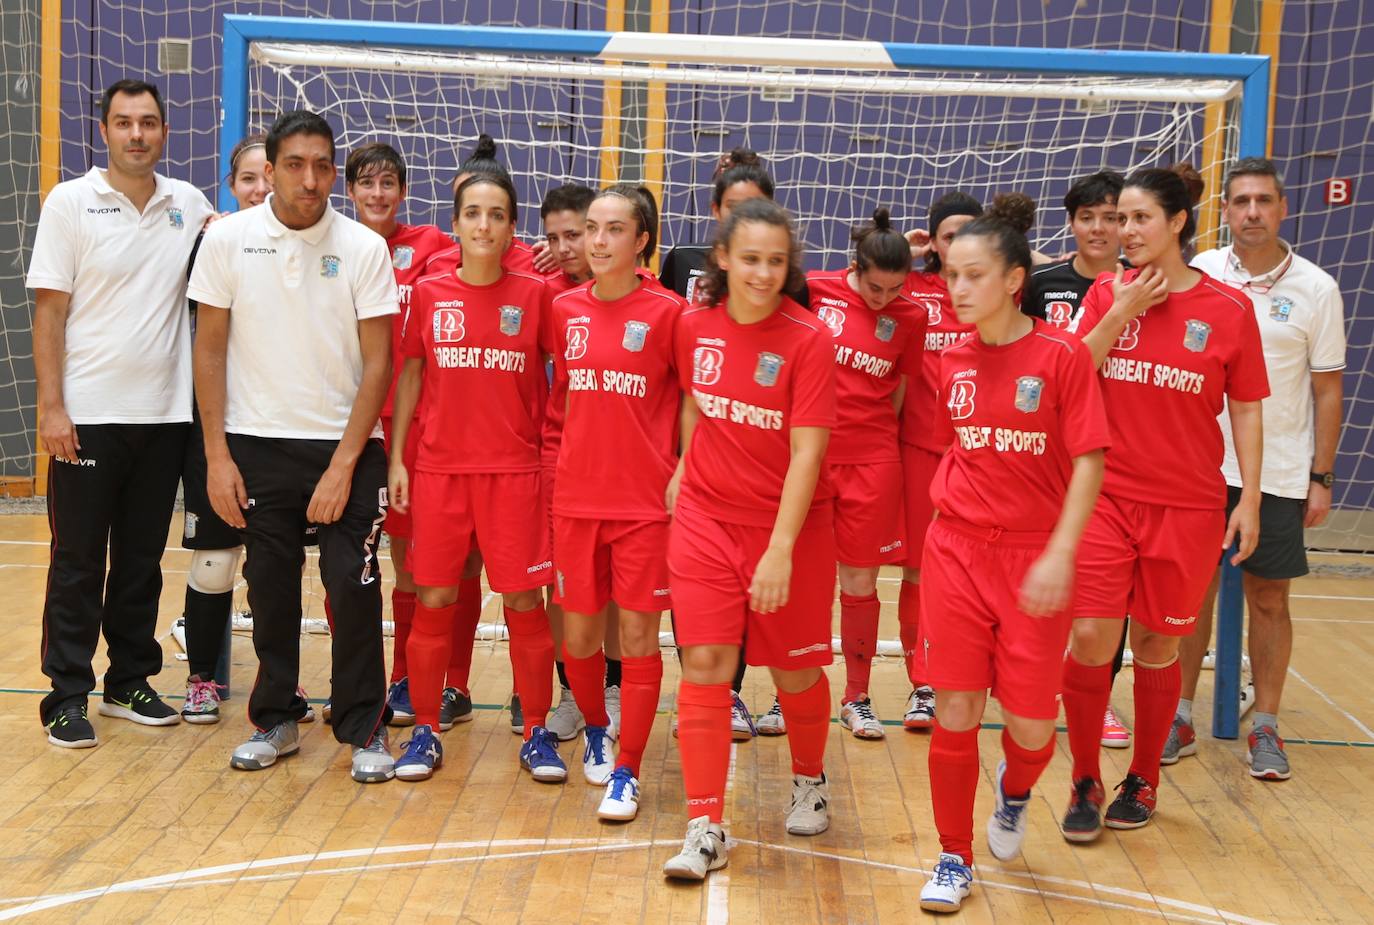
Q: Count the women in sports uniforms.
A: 13